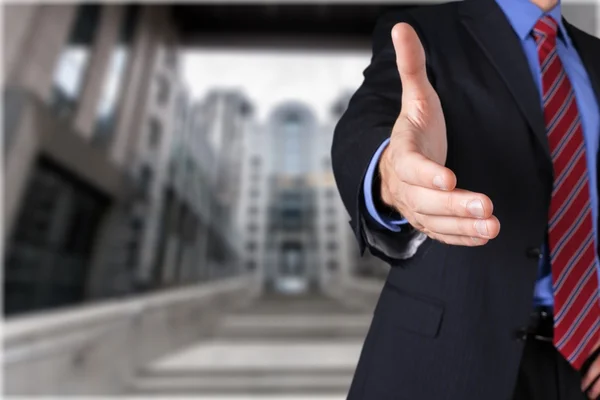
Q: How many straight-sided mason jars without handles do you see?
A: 0